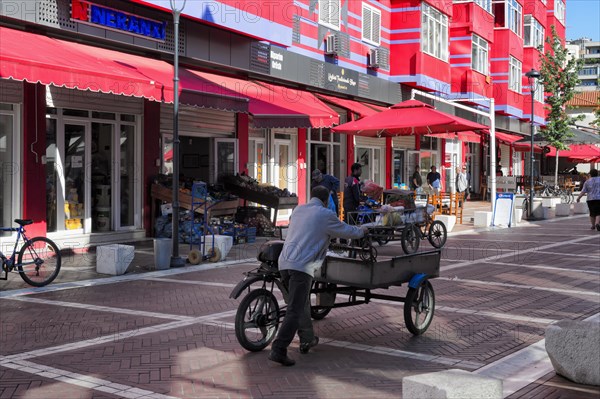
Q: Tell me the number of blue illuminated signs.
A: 1